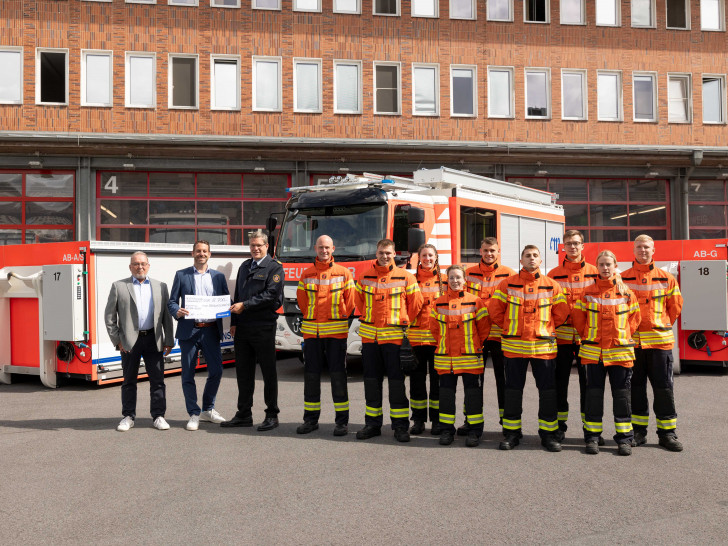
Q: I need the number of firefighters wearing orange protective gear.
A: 9